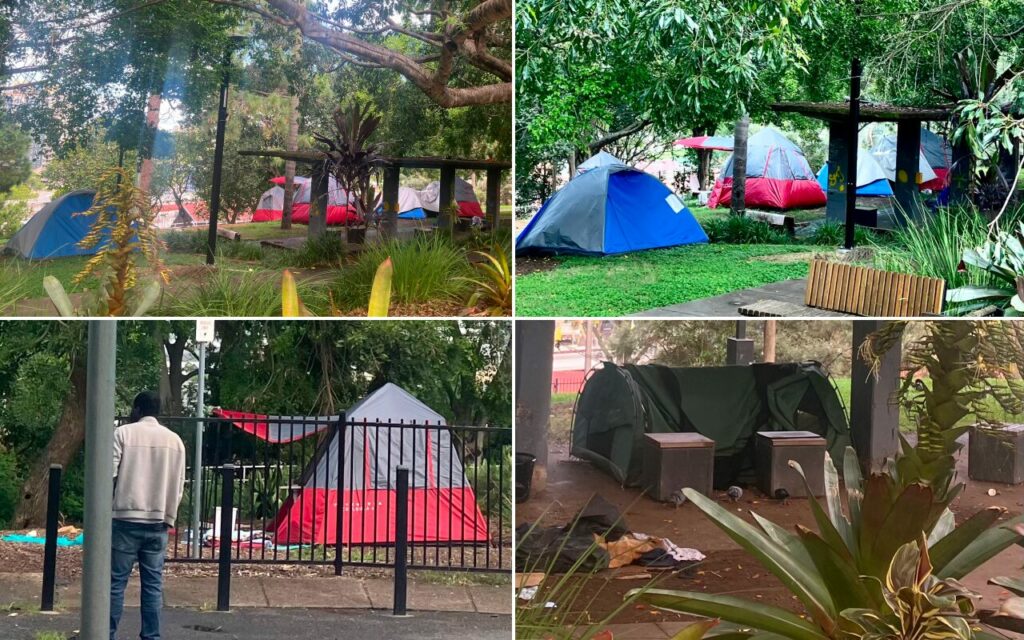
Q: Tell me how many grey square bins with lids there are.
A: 3